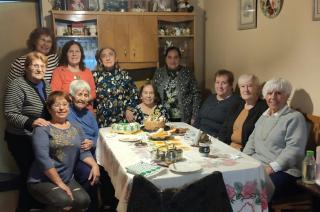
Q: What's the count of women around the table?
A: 11